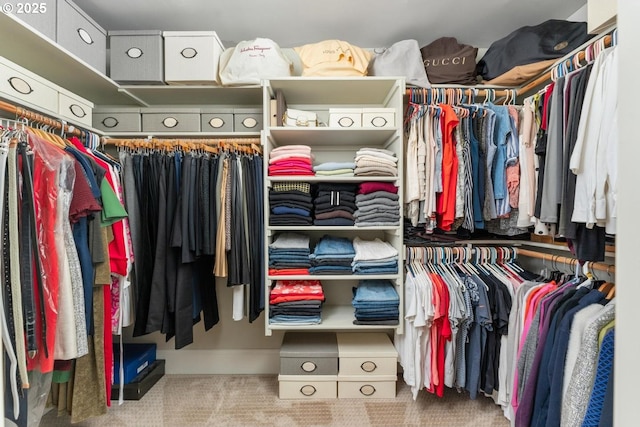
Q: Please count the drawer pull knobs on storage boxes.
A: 15